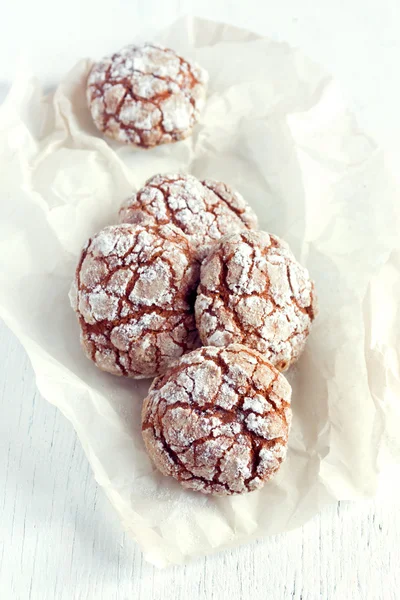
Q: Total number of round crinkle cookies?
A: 5